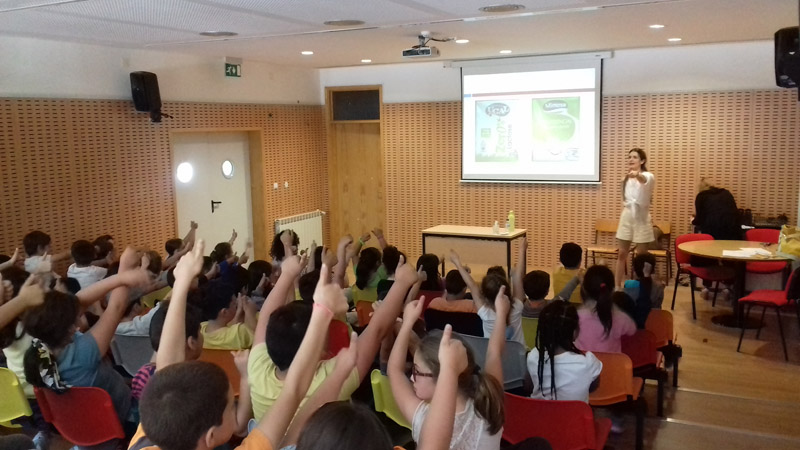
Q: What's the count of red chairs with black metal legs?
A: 3